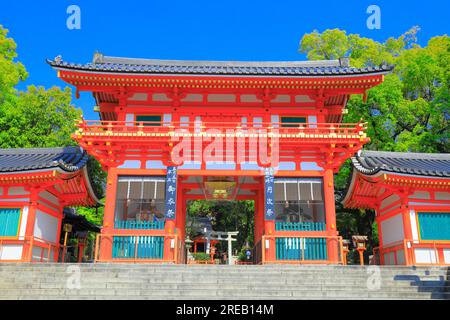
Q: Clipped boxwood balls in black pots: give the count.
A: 0